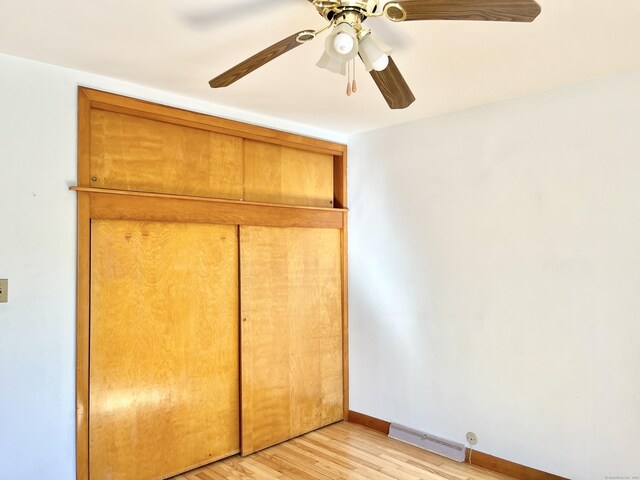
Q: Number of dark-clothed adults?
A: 0